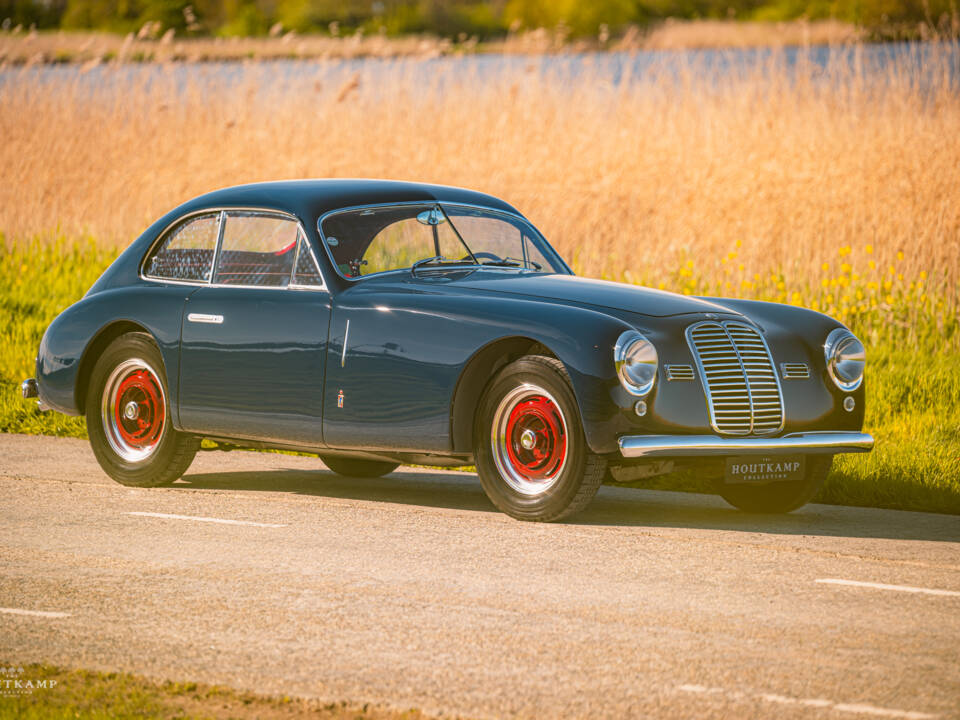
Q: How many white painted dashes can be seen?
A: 4